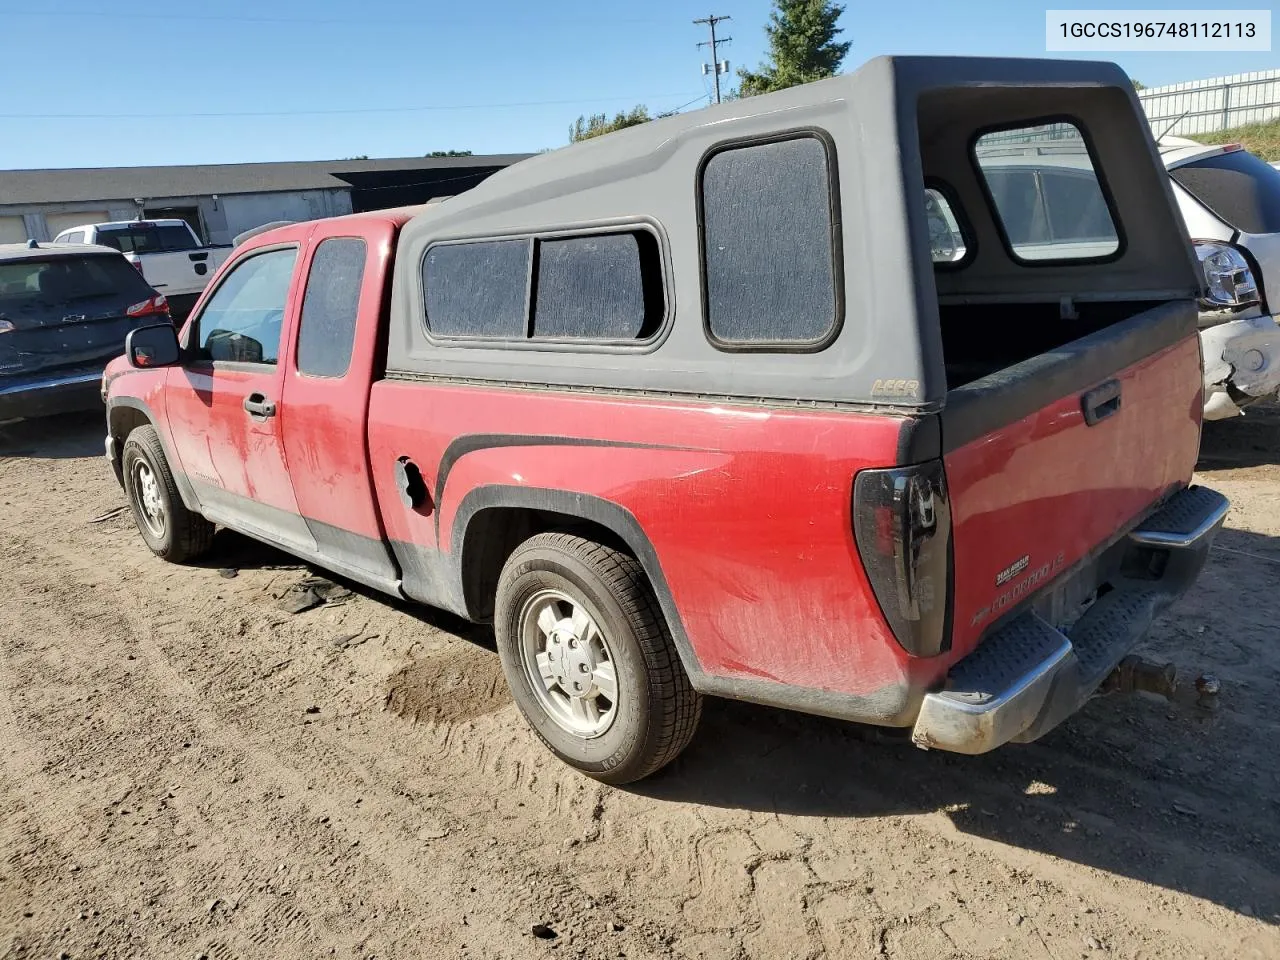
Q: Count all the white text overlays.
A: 1